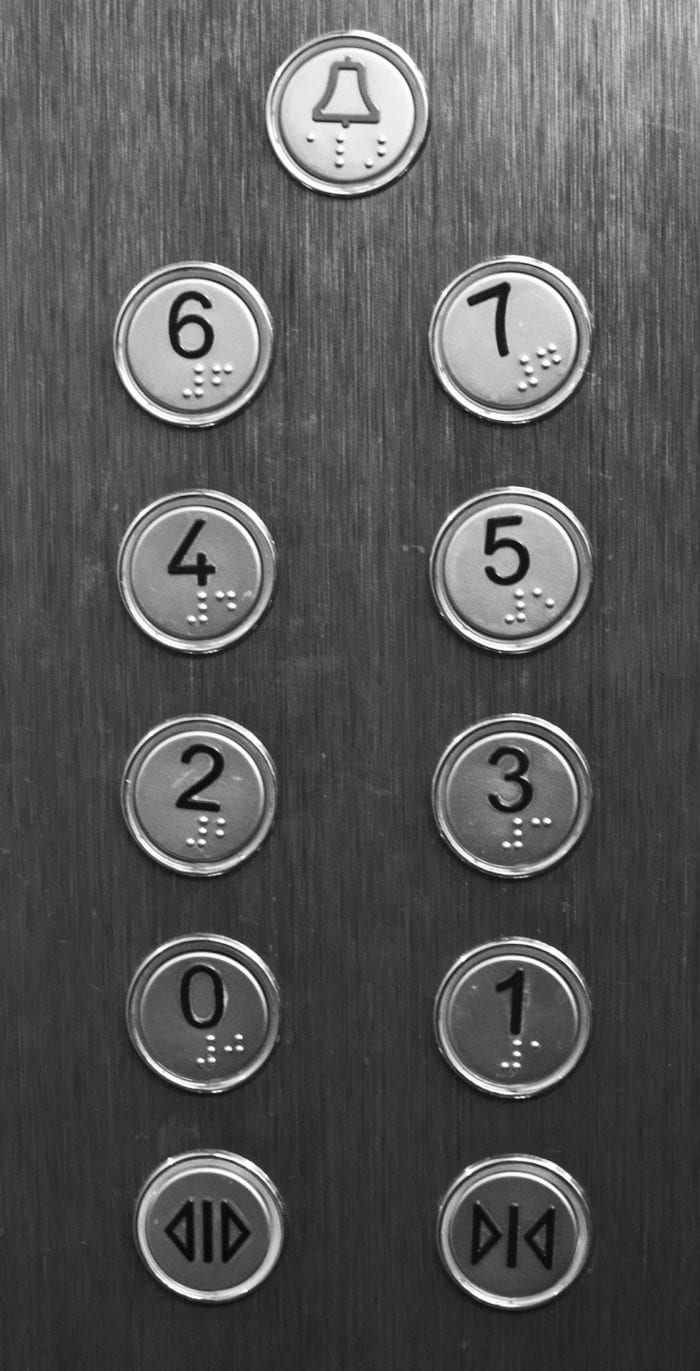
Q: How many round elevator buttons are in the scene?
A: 11